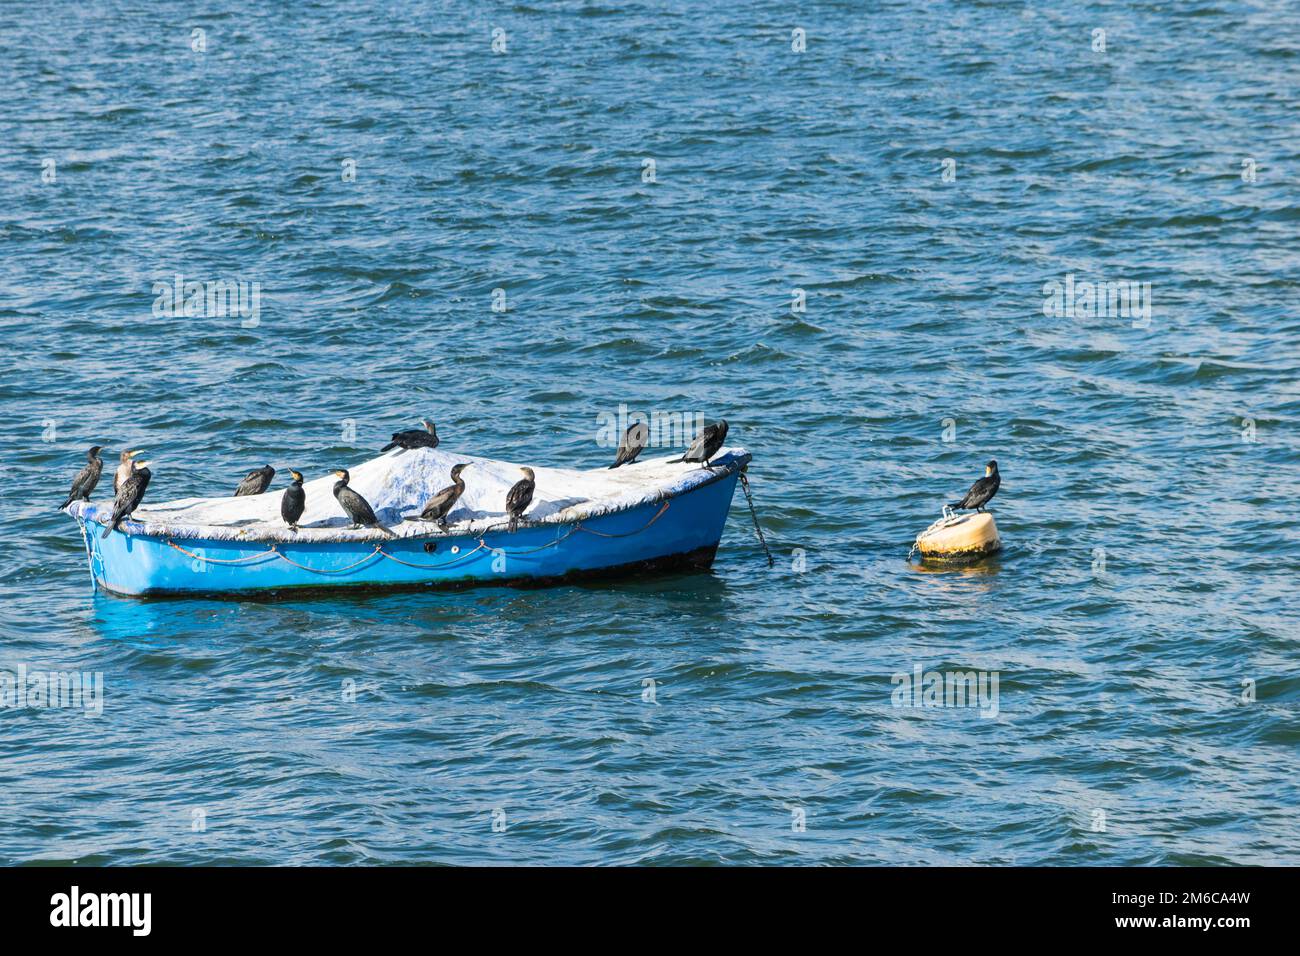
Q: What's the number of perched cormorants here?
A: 12